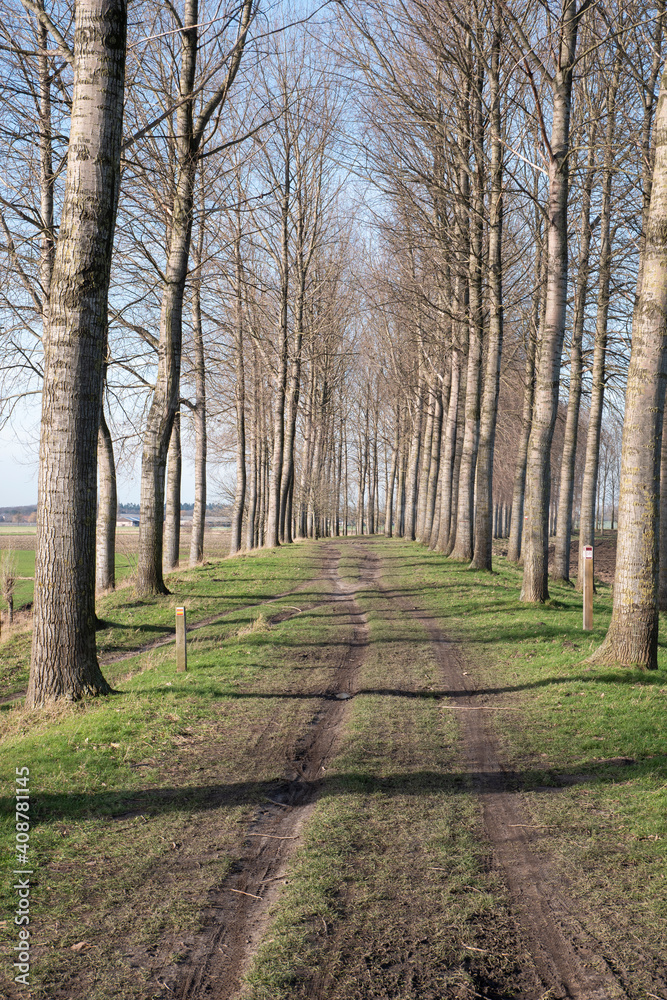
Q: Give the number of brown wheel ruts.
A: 2